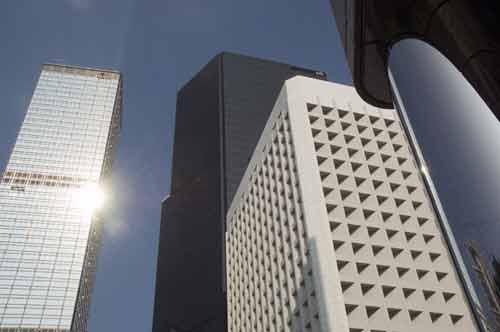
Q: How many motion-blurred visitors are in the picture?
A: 0